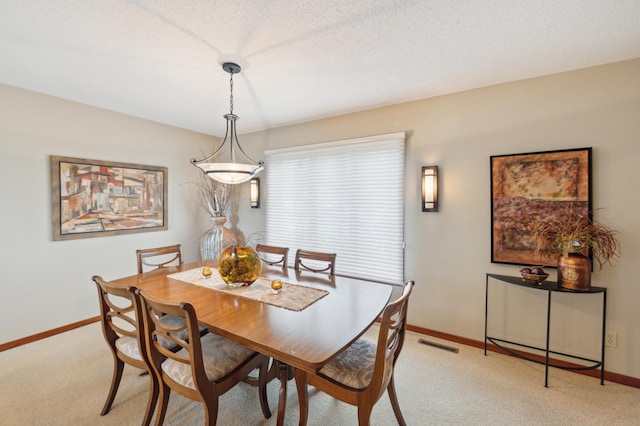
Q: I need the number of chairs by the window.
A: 2